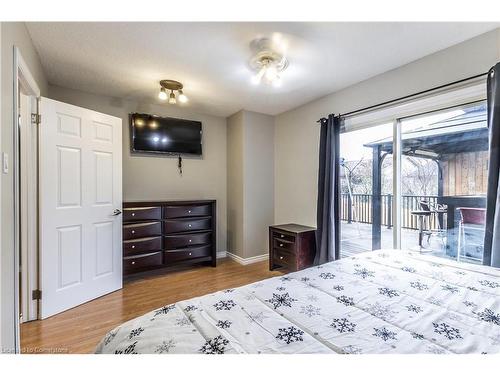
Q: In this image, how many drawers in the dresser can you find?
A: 8